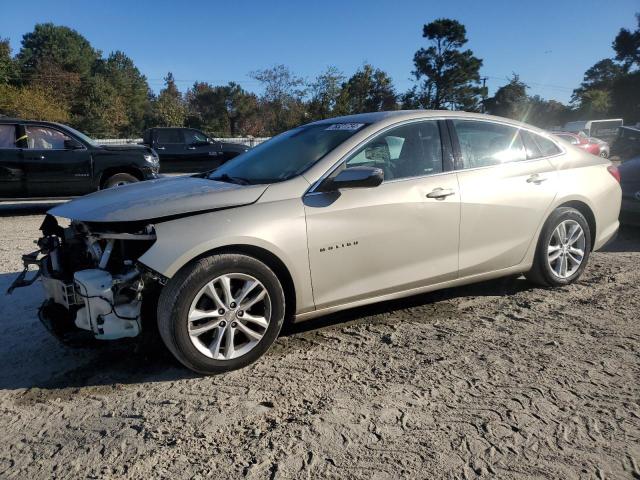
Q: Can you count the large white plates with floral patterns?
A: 0